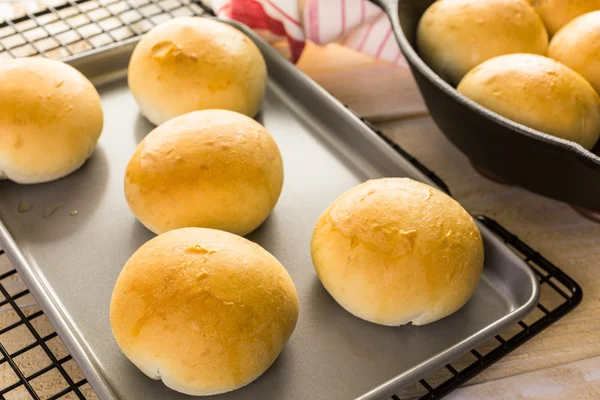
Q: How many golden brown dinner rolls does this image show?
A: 9